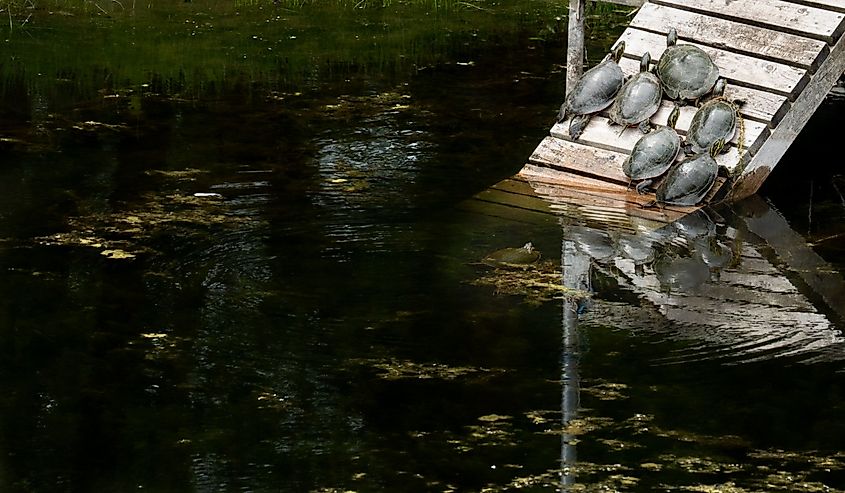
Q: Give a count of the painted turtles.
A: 7